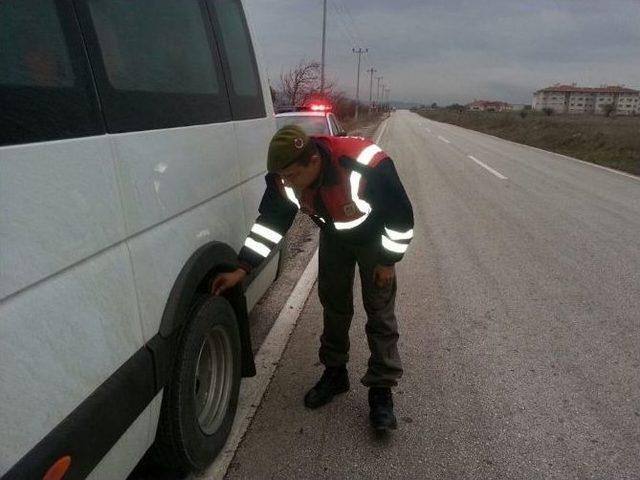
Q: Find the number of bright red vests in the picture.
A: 1